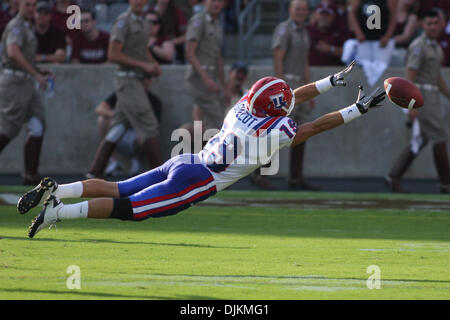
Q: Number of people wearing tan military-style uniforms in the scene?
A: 5